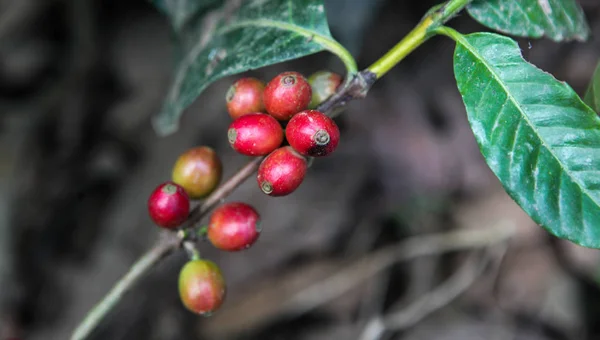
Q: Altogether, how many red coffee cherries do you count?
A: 7